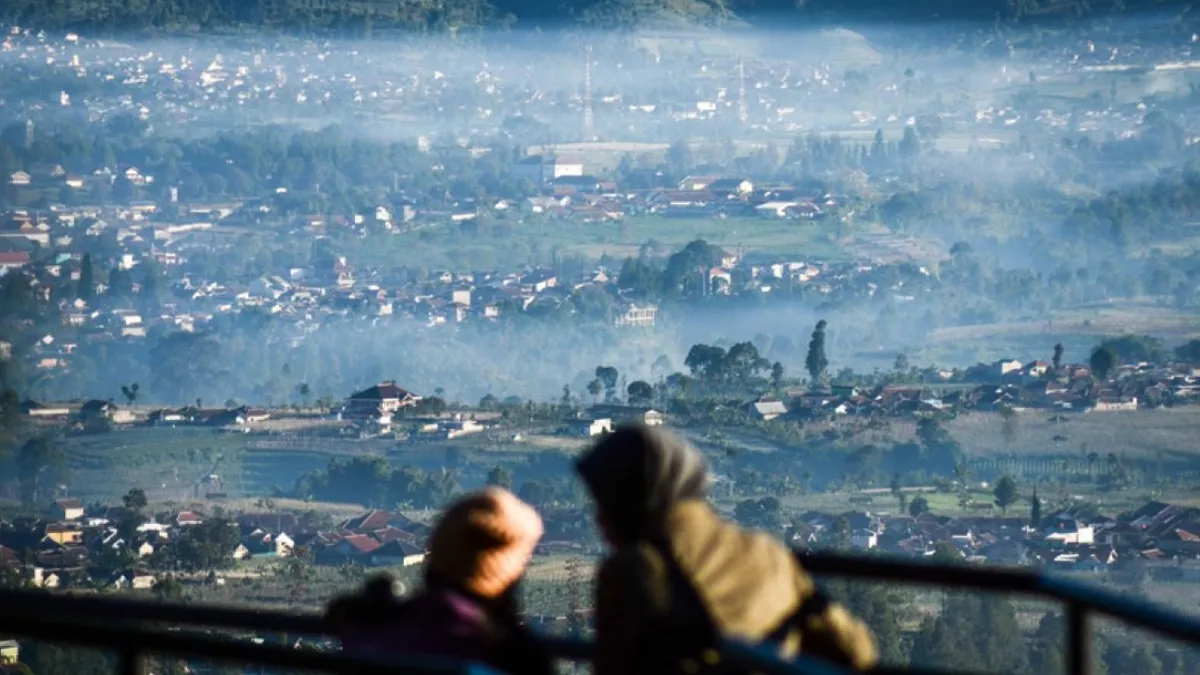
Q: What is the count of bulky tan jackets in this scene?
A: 1